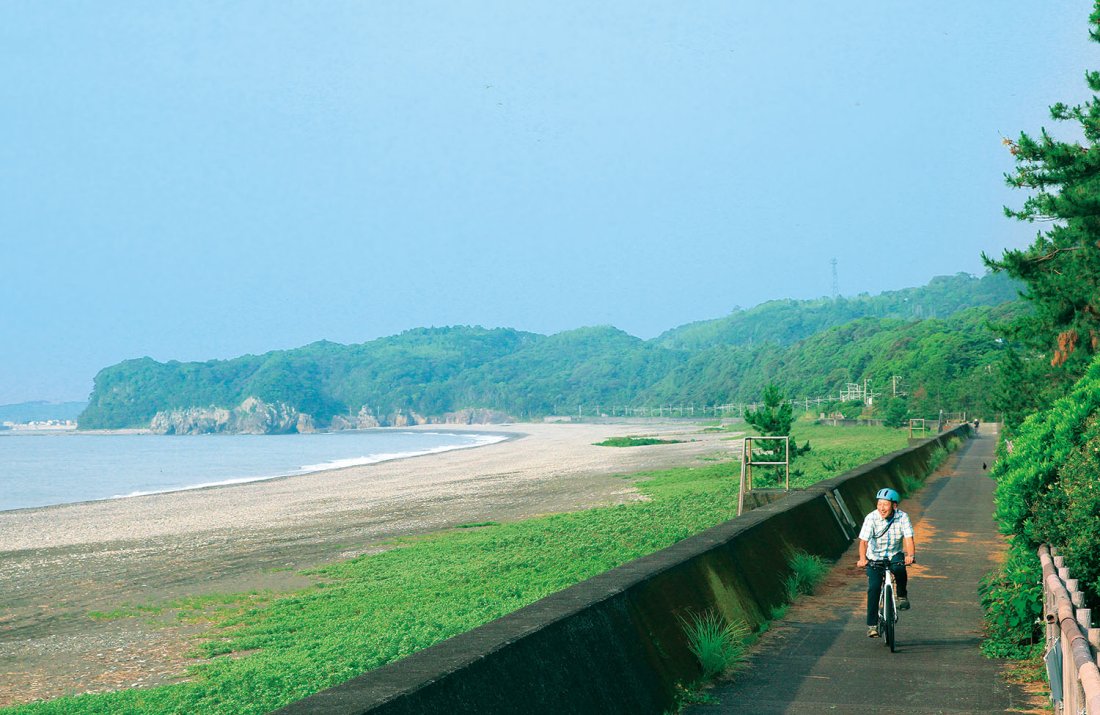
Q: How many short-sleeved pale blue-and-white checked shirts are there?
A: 1